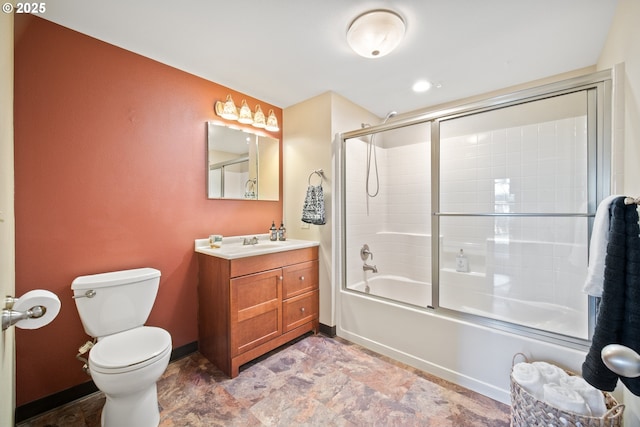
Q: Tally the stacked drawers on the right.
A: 2